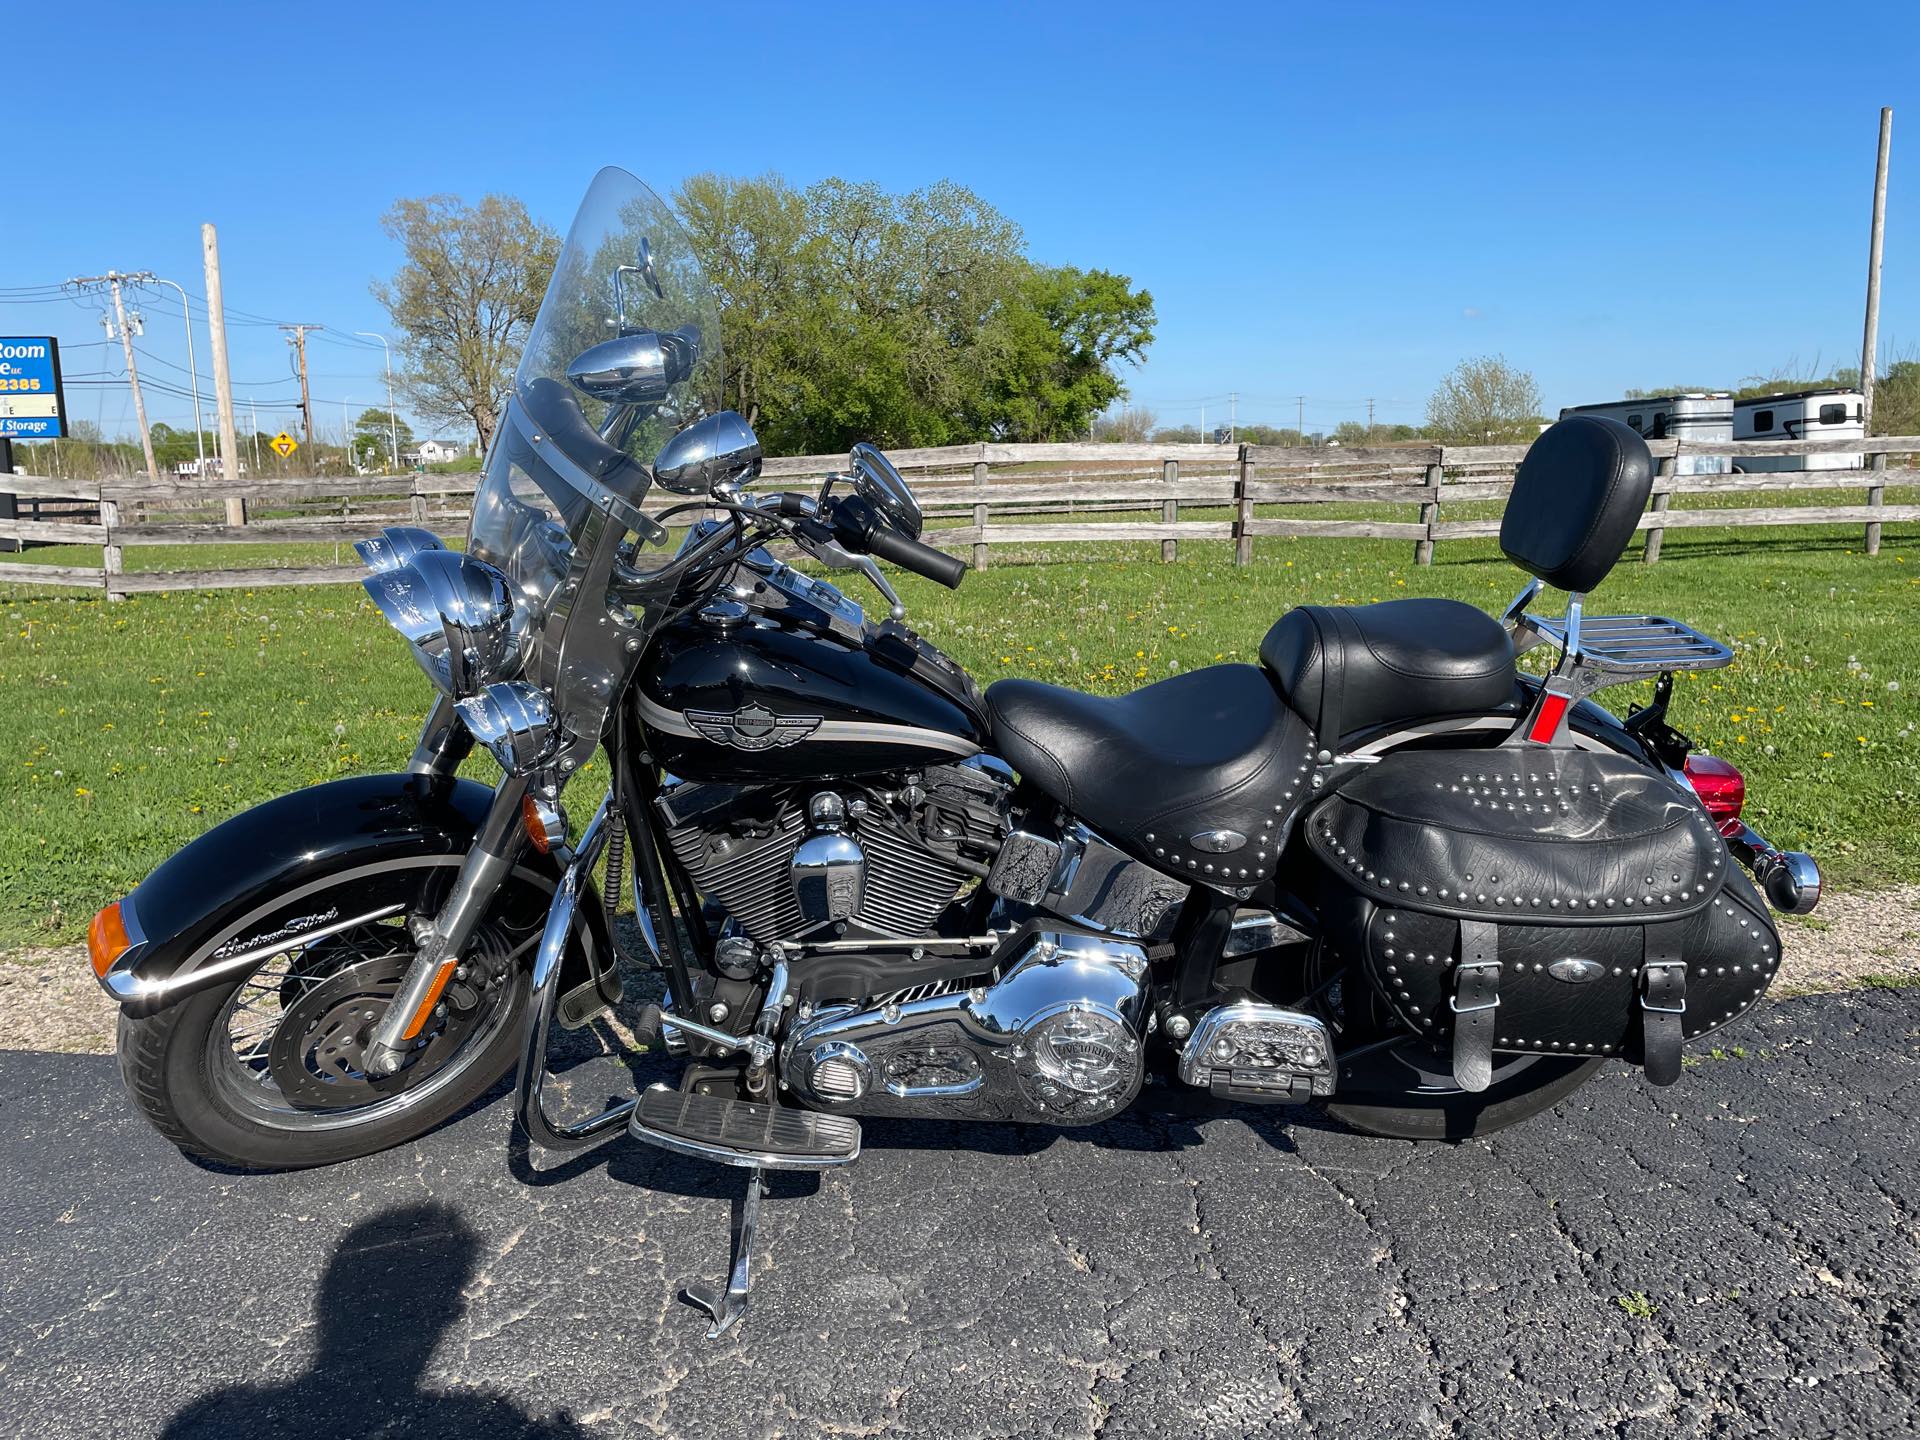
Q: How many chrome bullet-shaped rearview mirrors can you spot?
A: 2